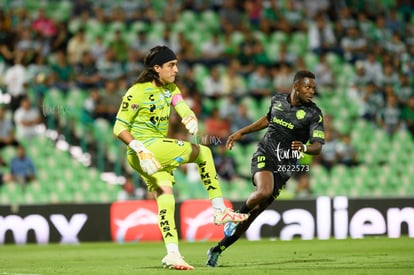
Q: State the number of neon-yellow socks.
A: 2